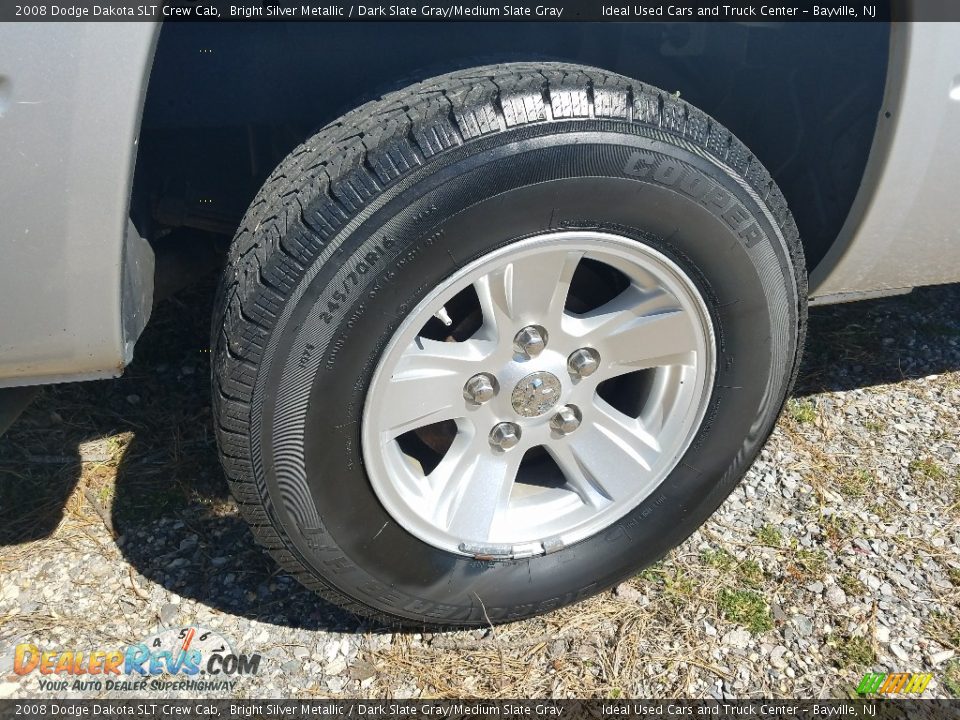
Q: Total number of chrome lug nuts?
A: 5